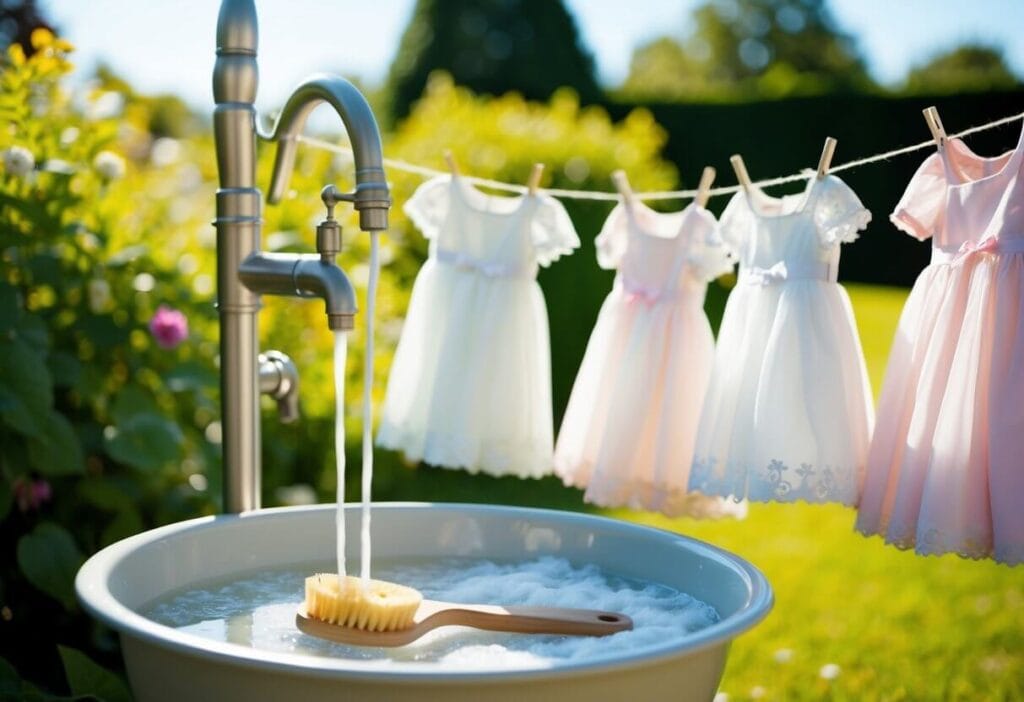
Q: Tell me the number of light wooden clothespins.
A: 7